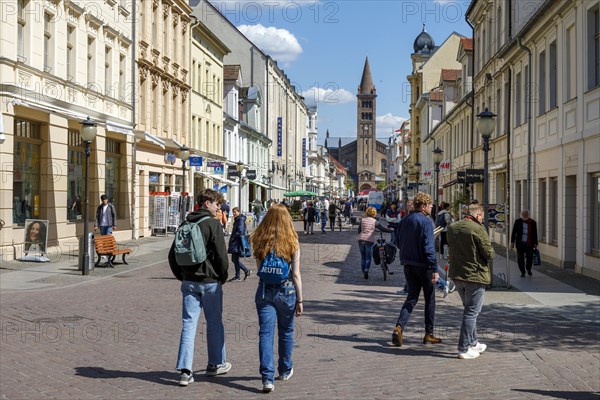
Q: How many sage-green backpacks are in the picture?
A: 1